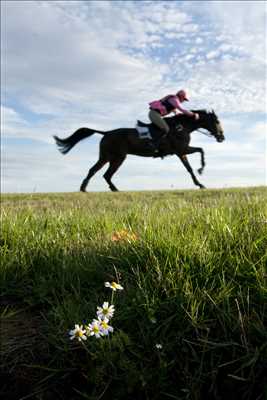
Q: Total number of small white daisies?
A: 5